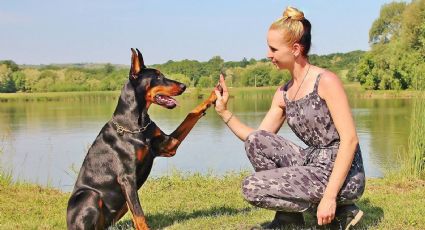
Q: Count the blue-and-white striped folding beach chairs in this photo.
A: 0